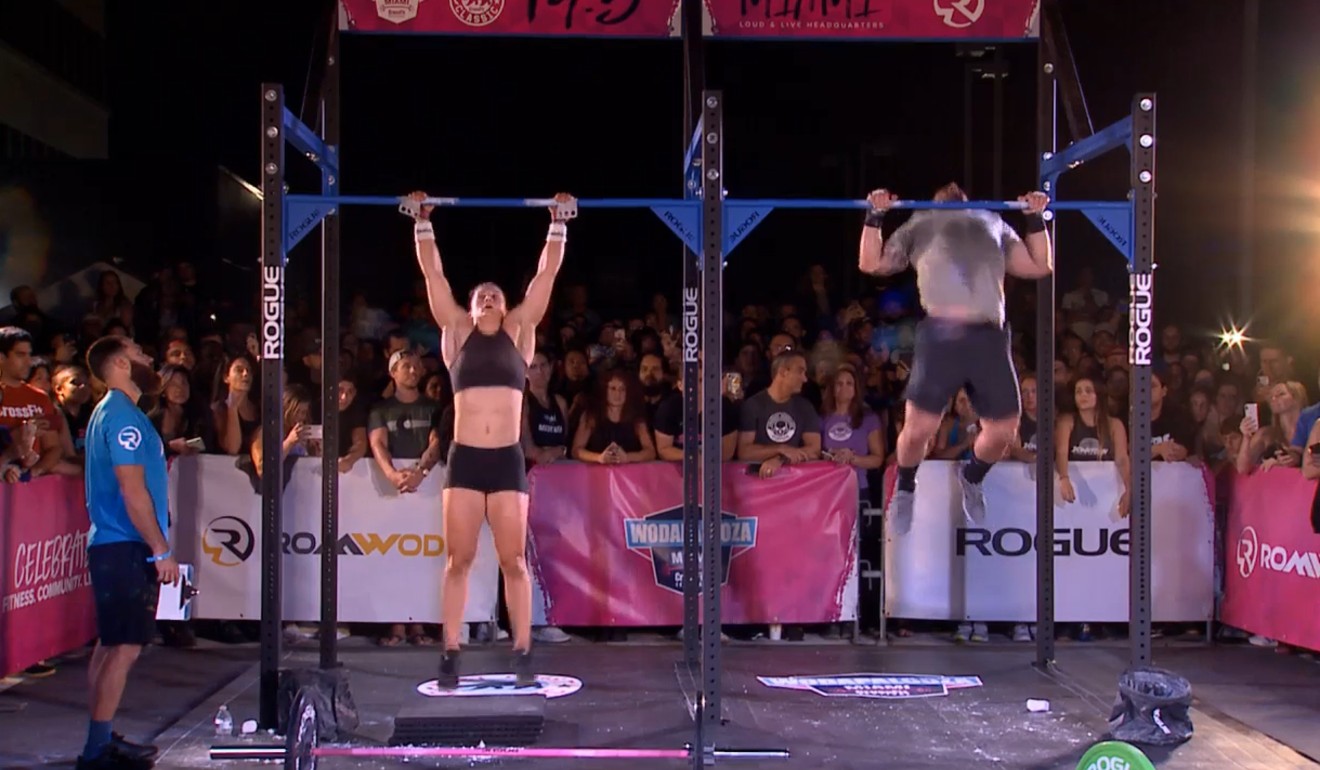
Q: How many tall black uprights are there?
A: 6